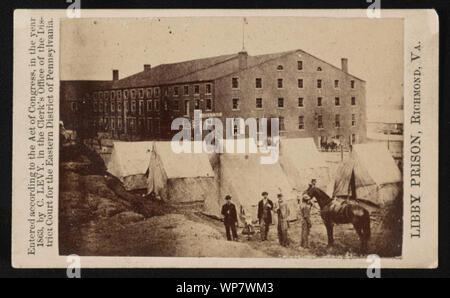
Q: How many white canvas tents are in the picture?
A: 5